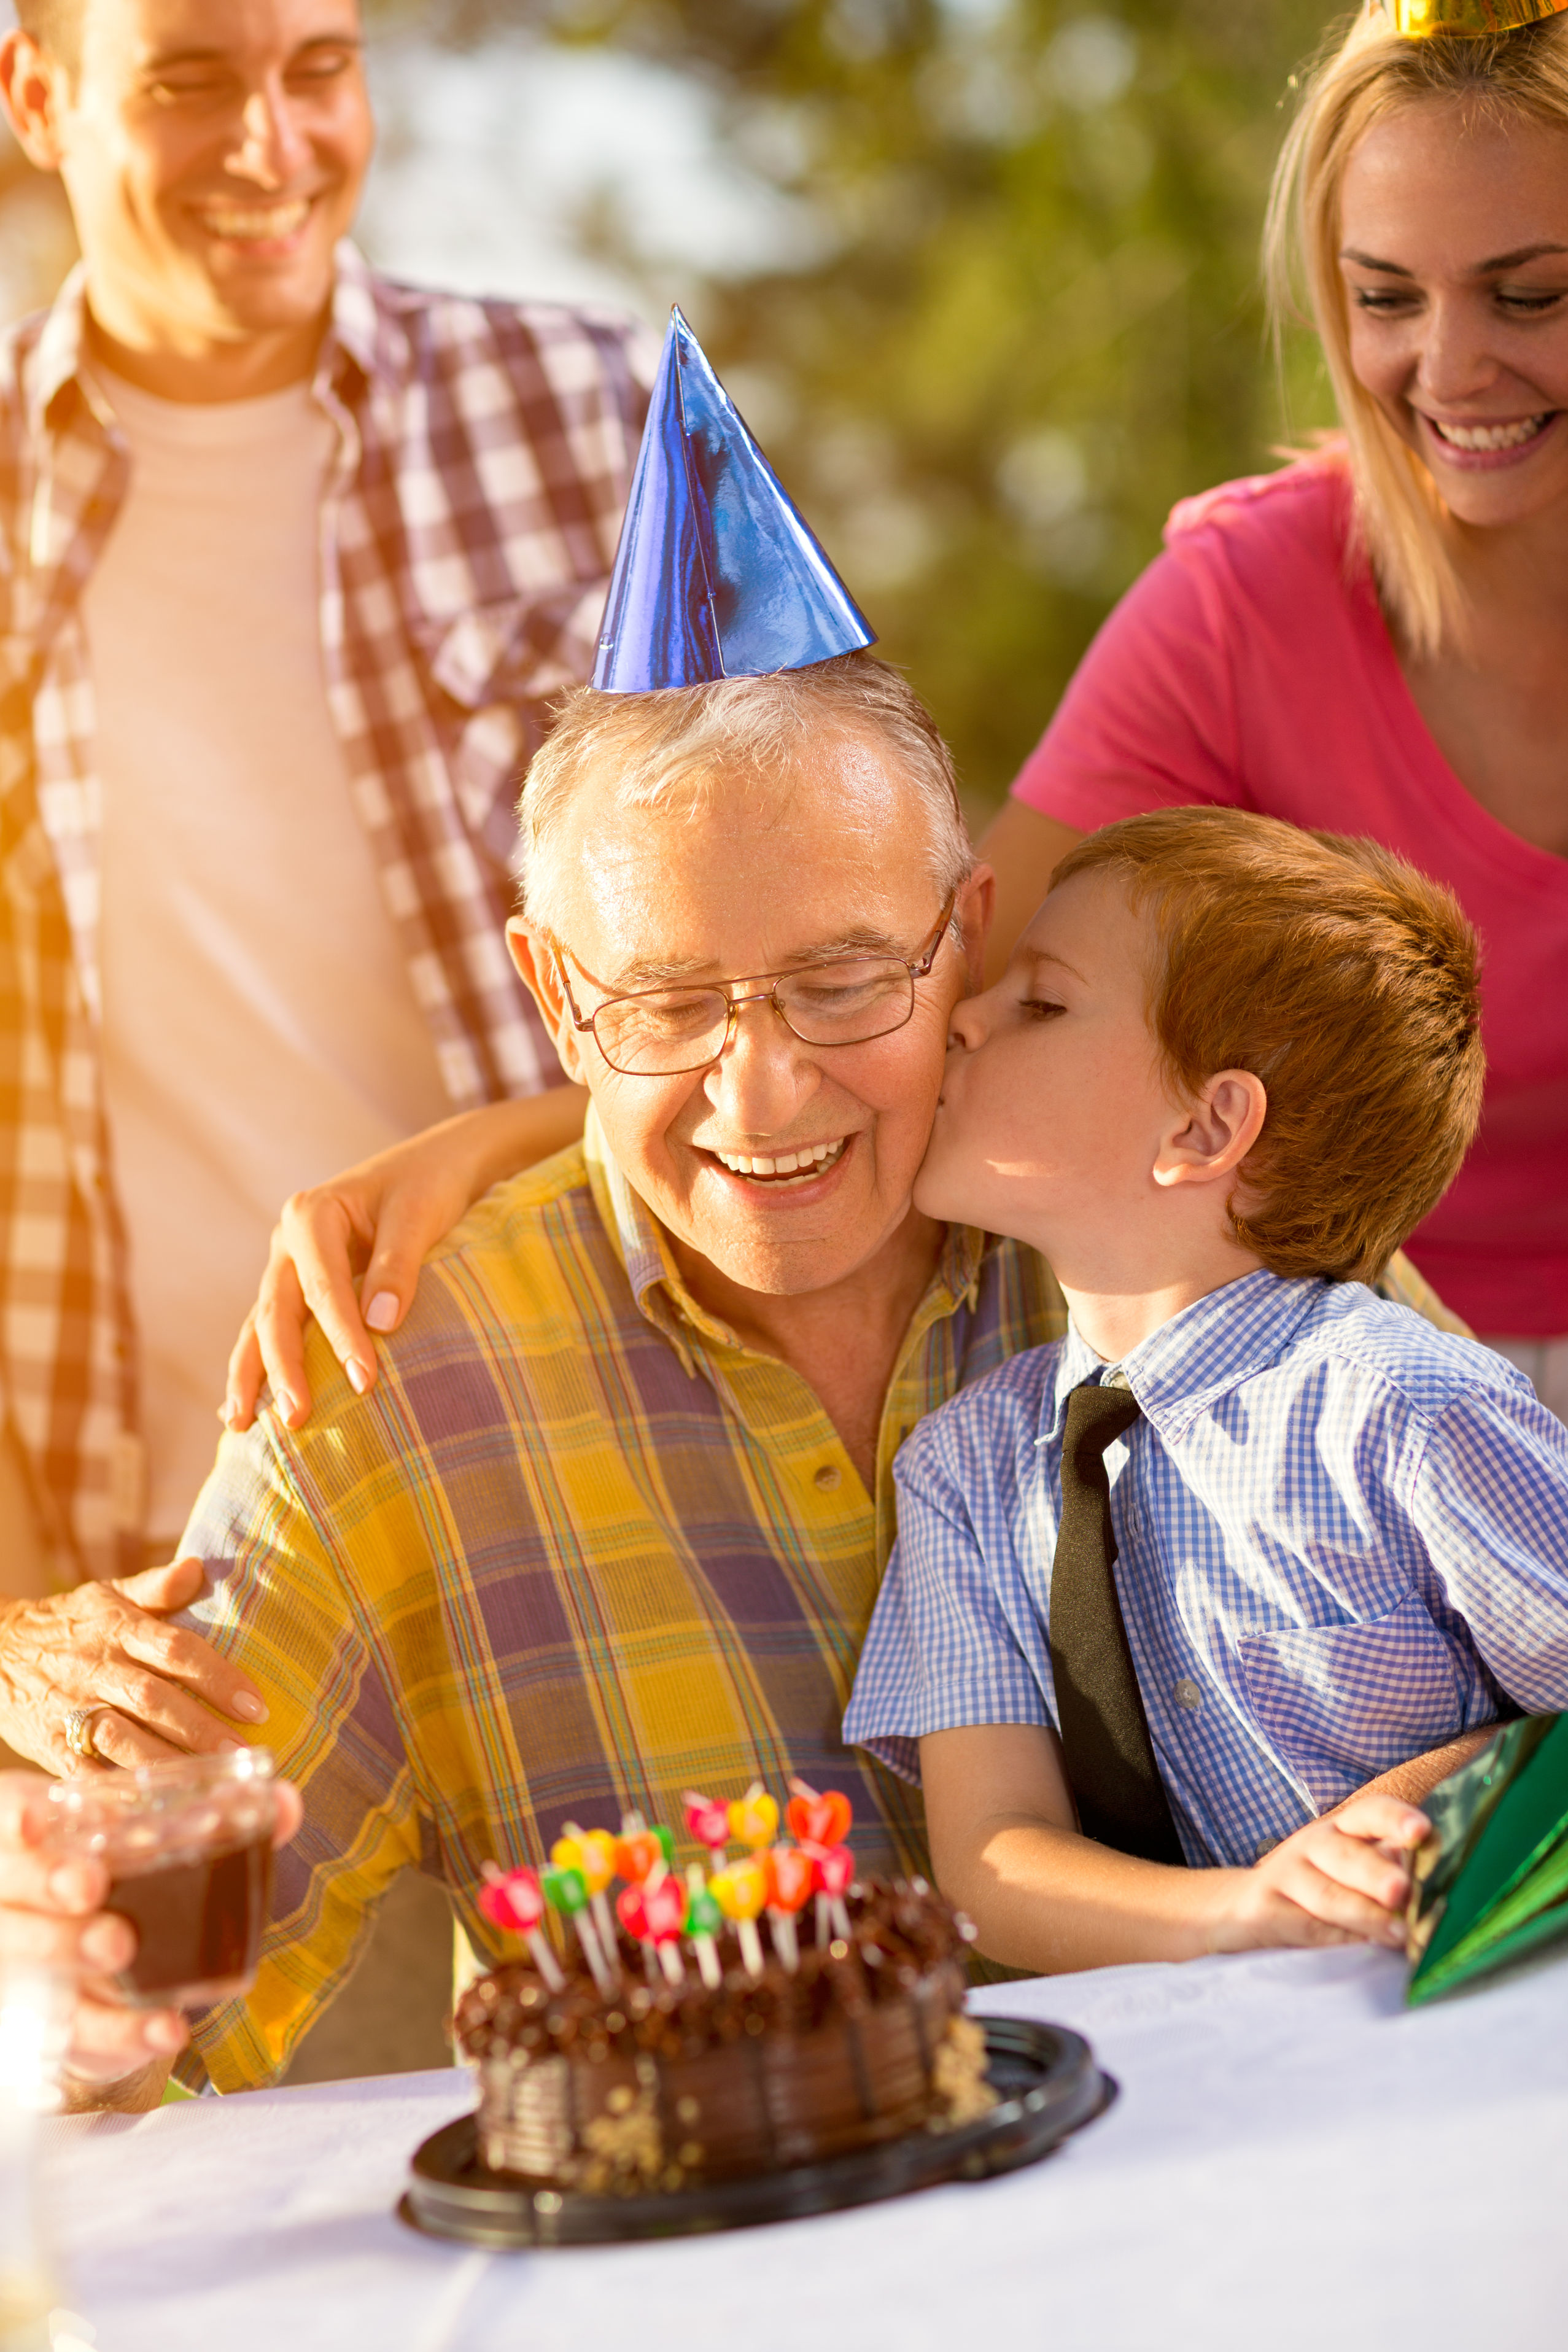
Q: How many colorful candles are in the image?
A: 13